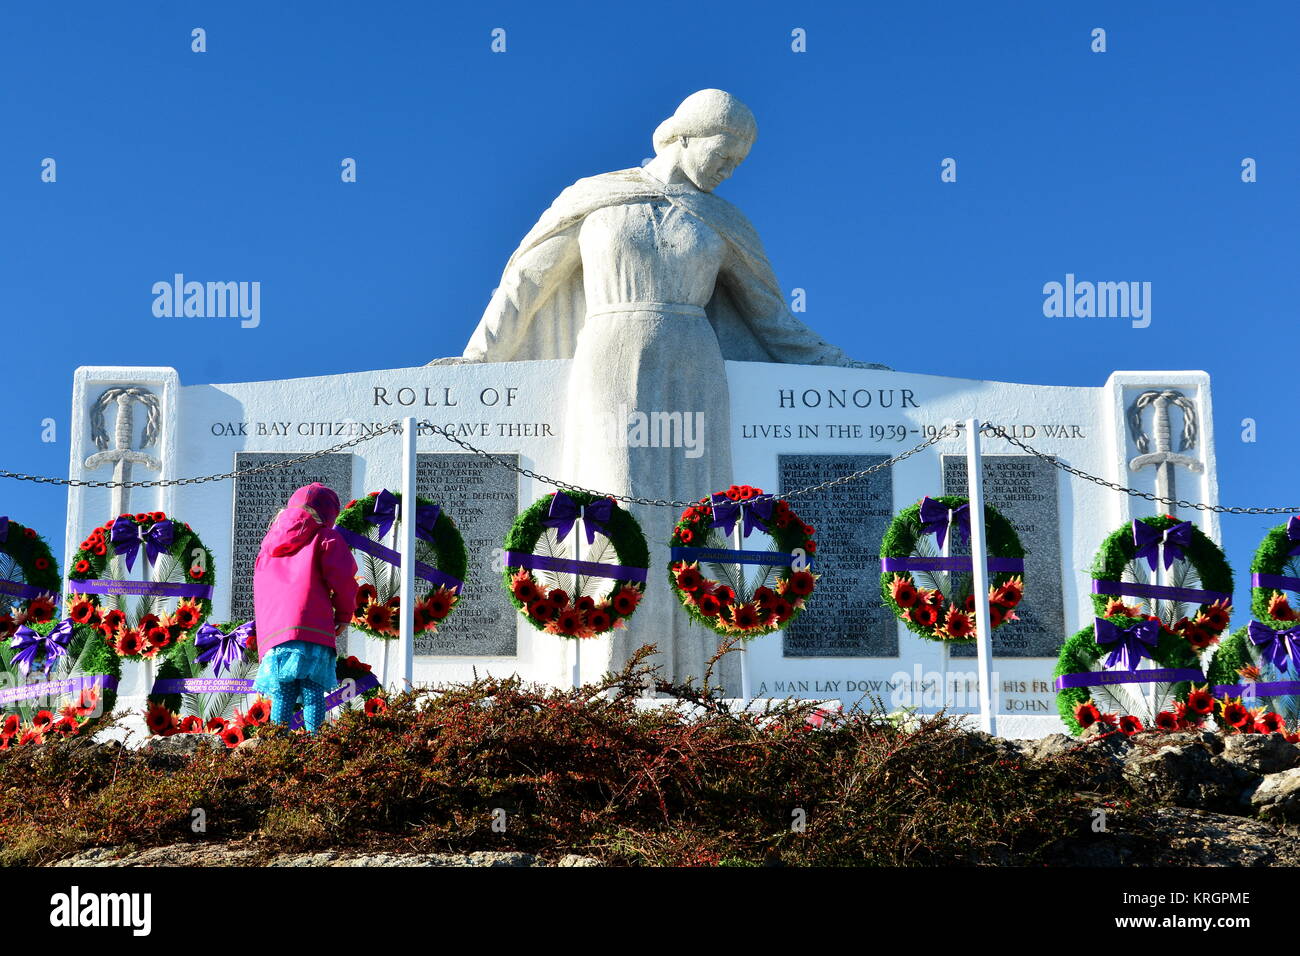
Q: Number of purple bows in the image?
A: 12